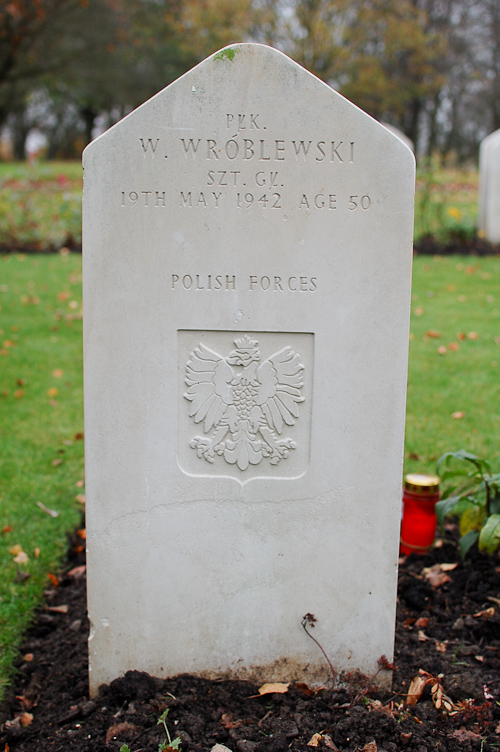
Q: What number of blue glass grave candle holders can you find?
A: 0